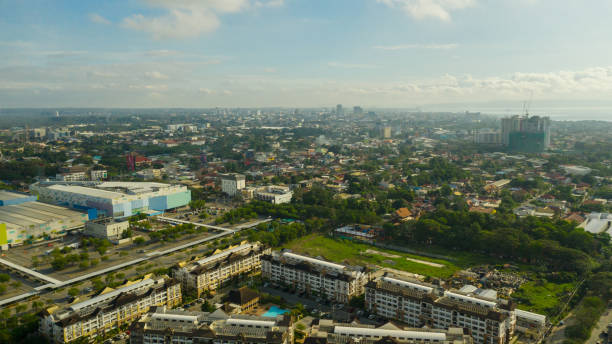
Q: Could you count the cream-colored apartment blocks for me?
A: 6